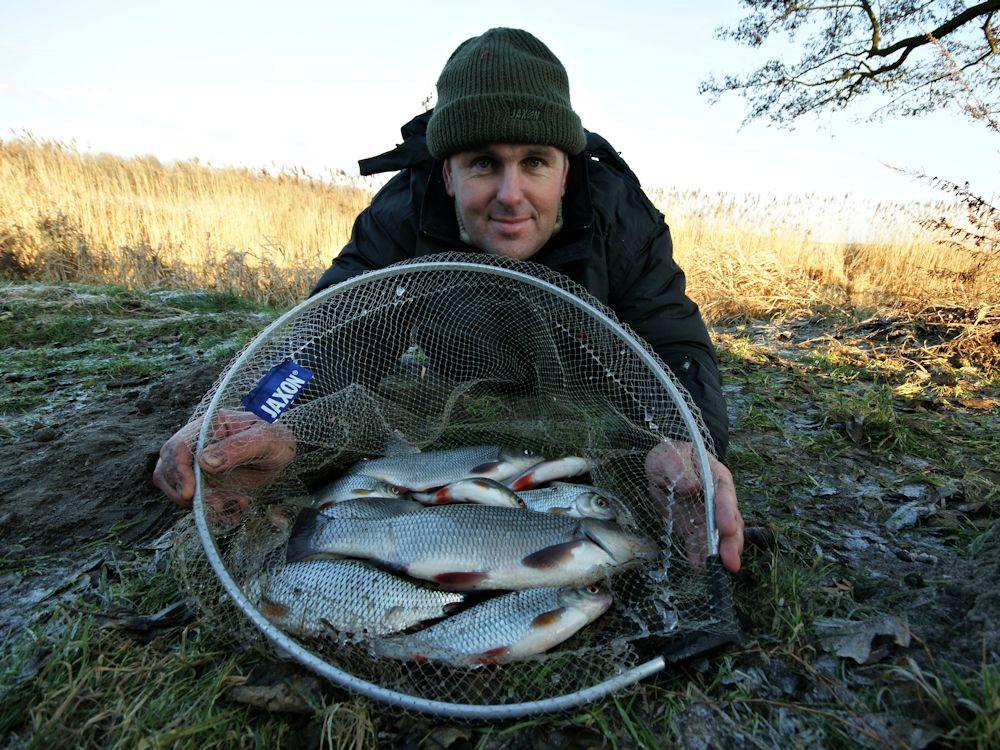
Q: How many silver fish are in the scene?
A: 9